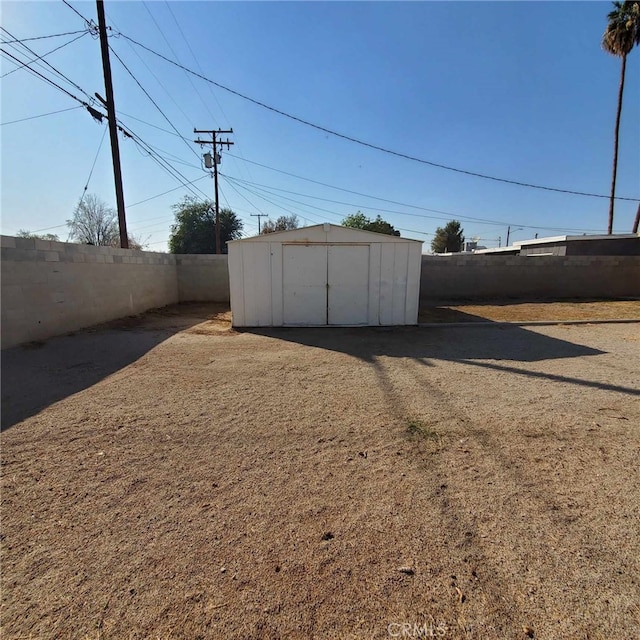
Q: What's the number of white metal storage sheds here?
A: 1